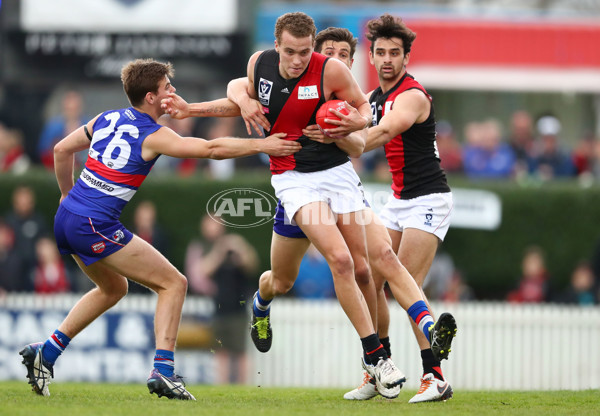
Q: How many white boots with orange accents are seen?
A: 2